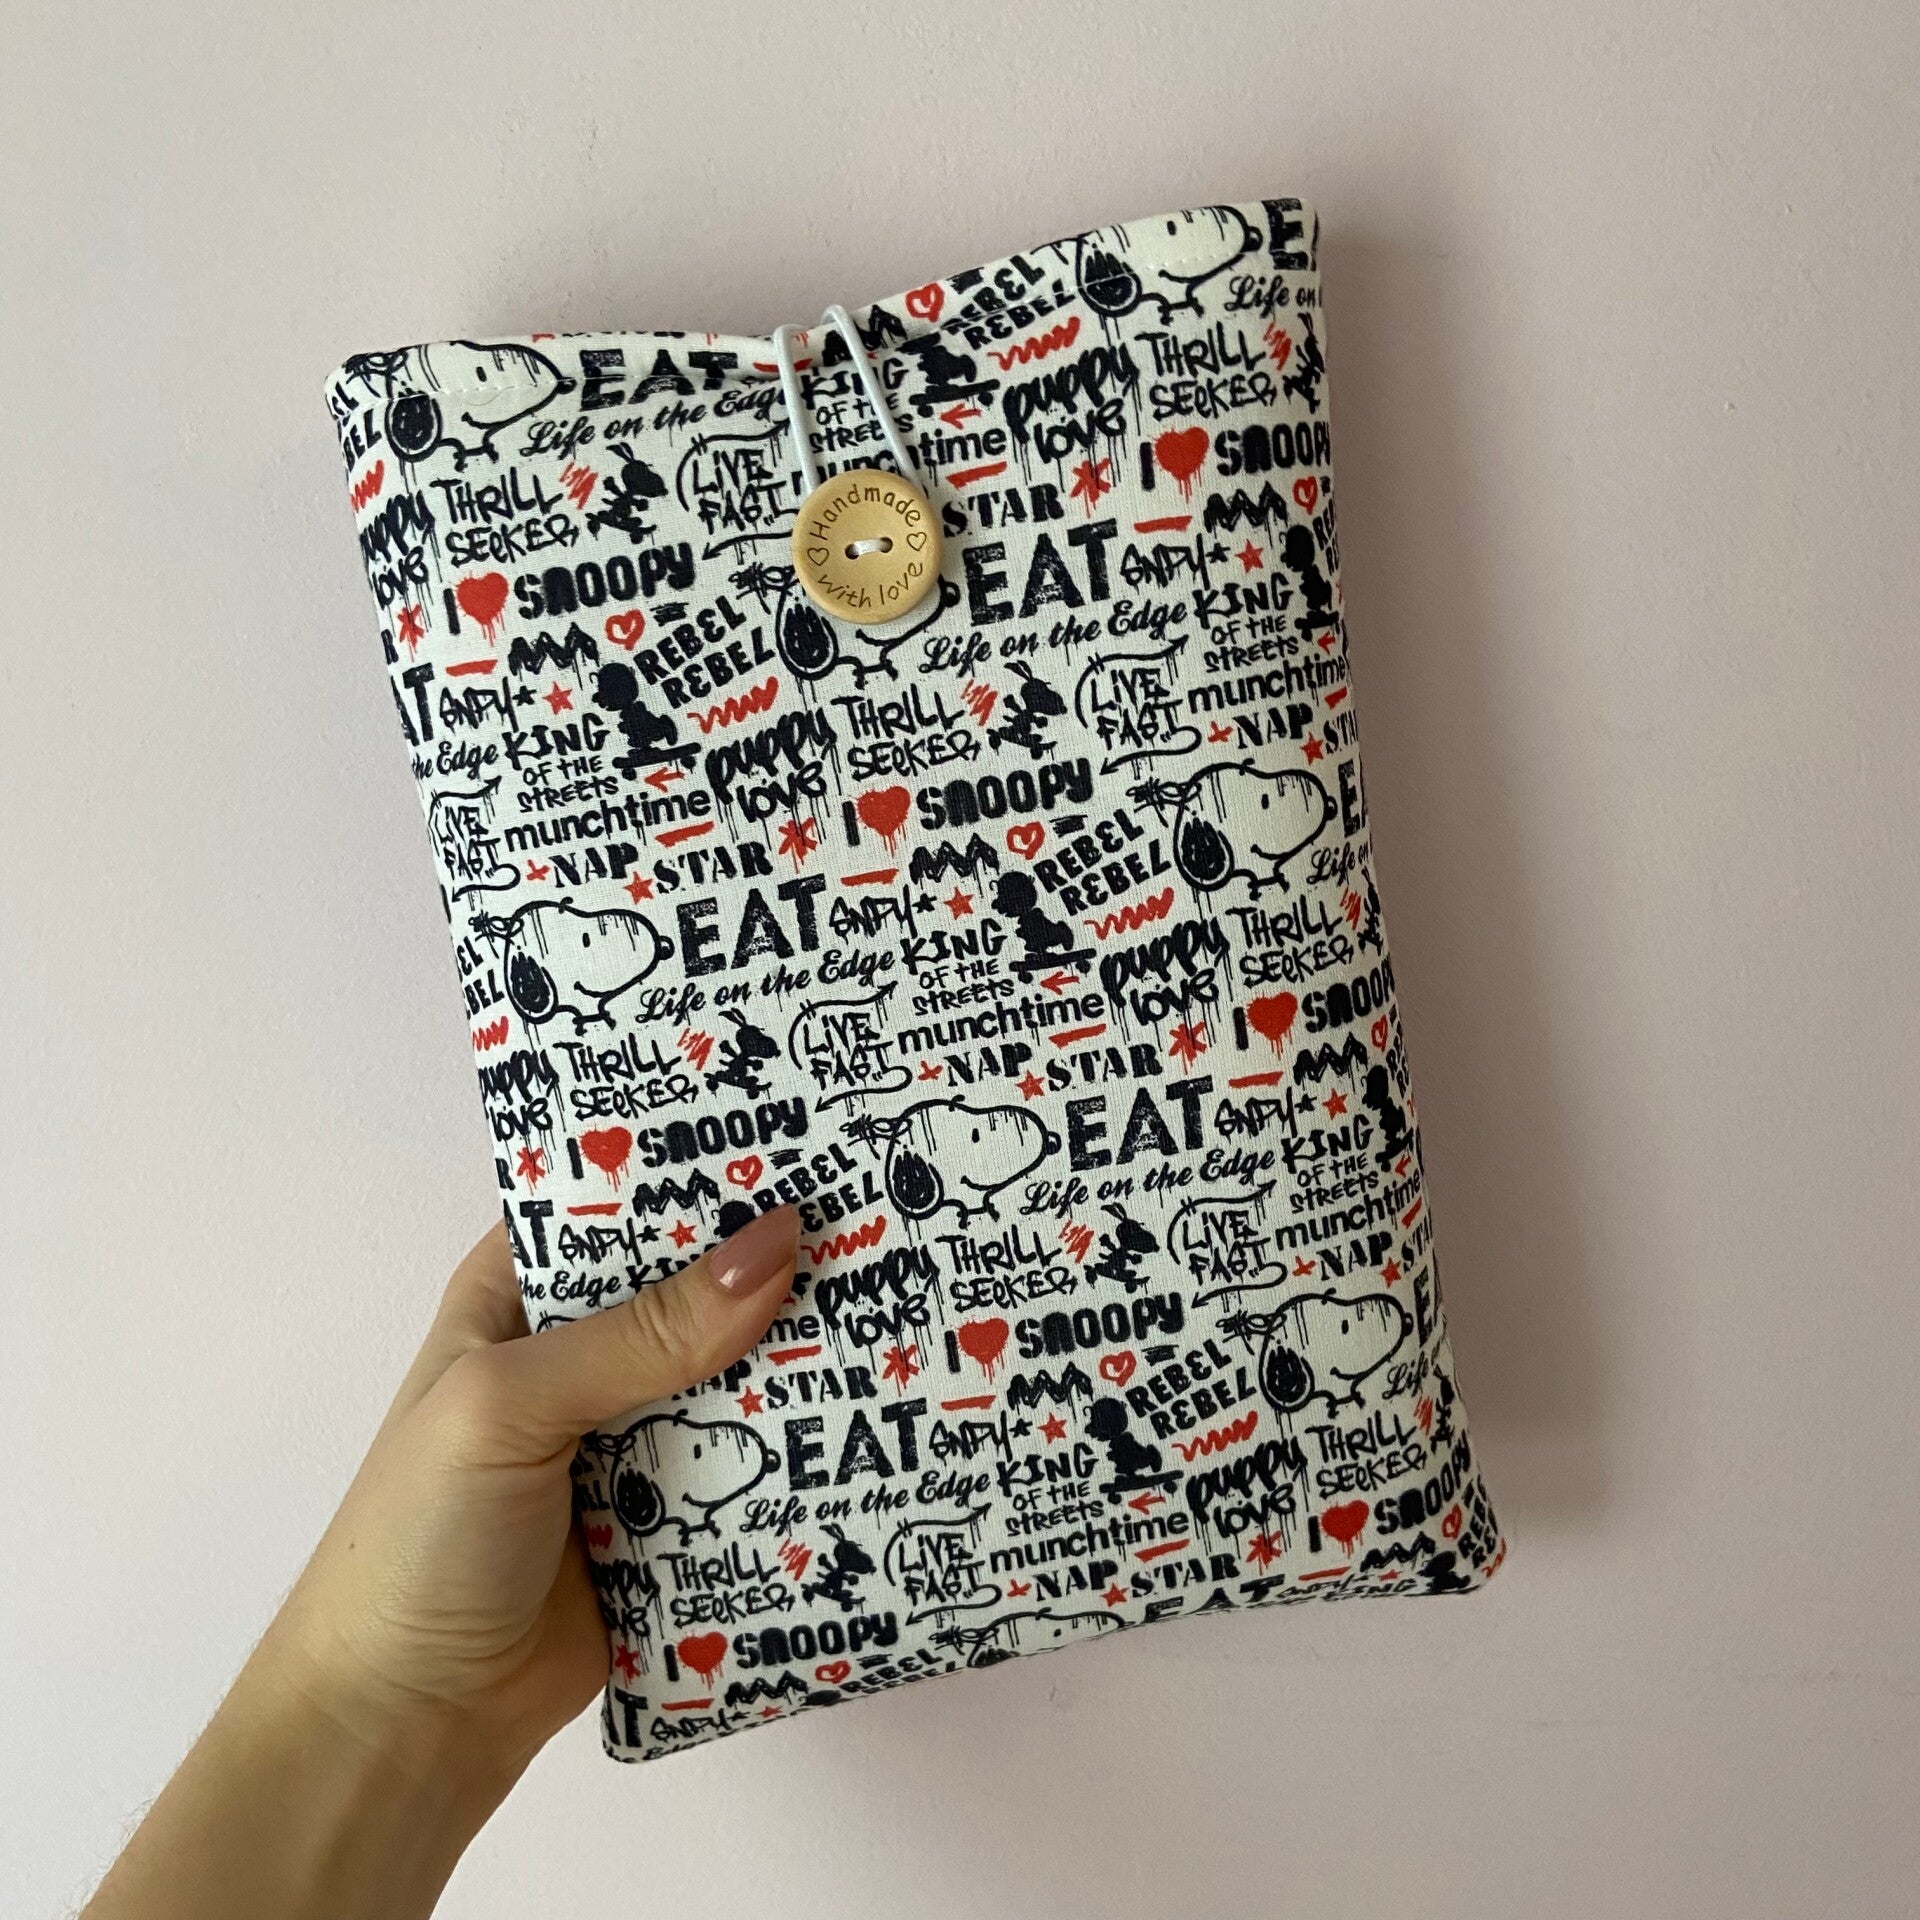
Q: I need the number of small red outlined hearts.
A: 9